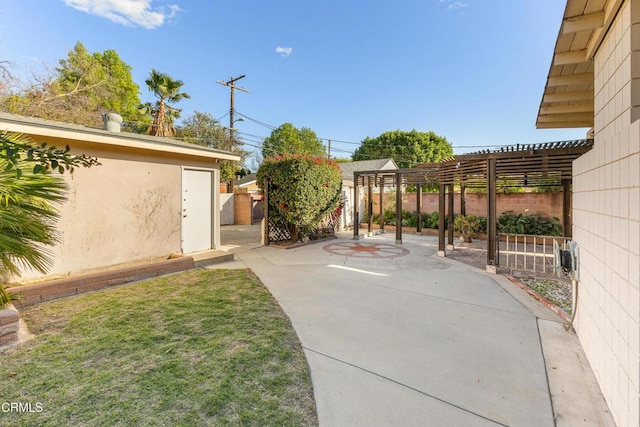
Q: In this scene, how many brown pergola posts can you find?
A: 10